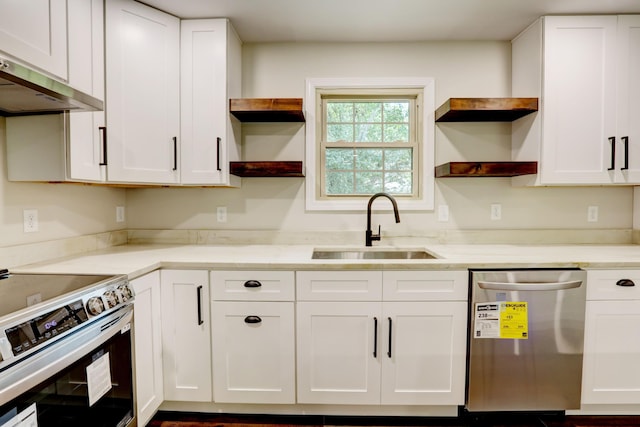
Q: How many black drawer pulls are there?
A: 3